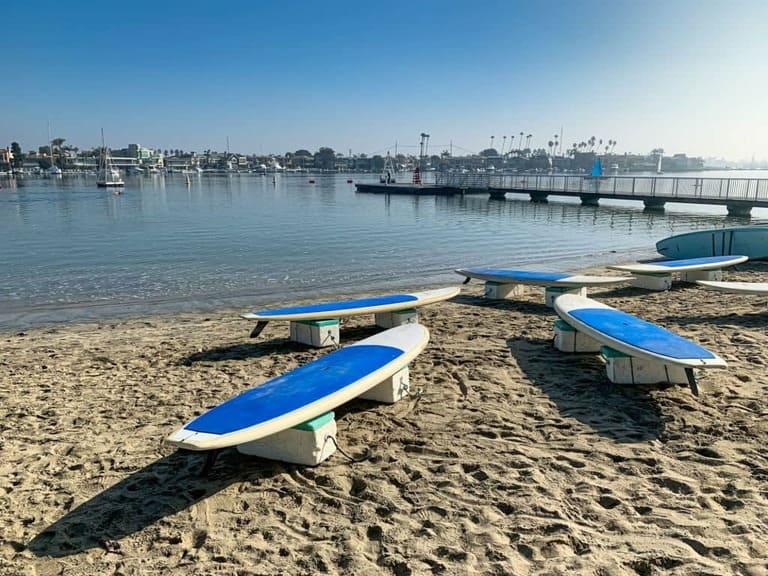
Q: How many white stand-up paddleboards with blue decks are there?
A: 5